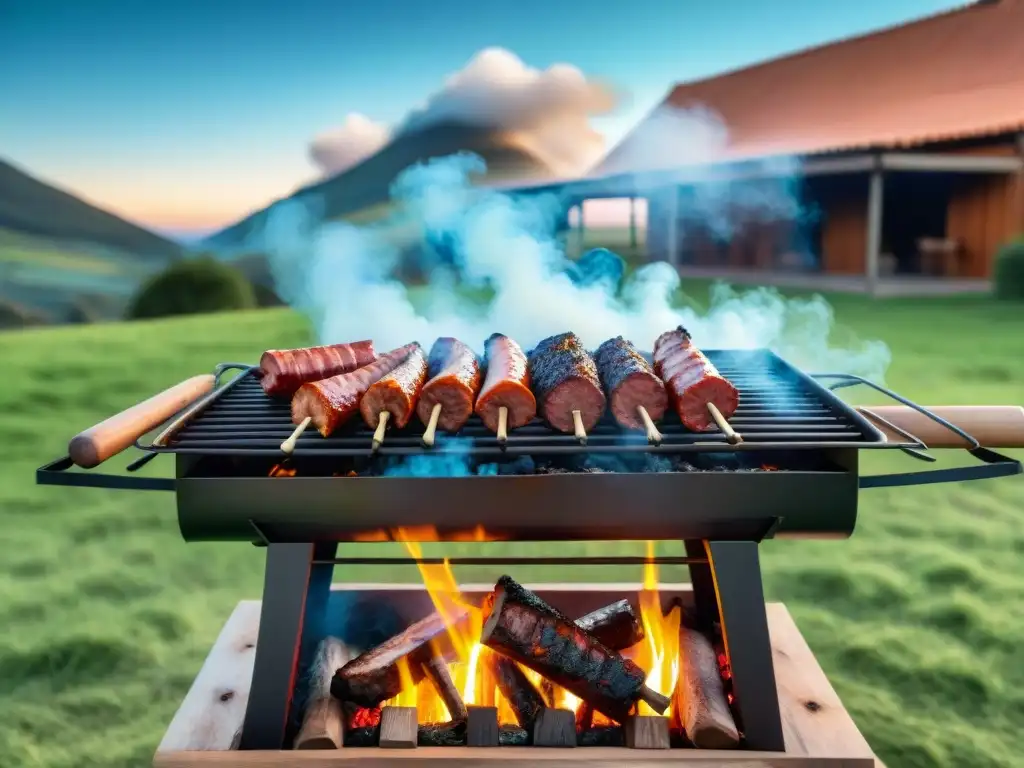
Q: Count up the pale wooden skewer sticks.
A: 7